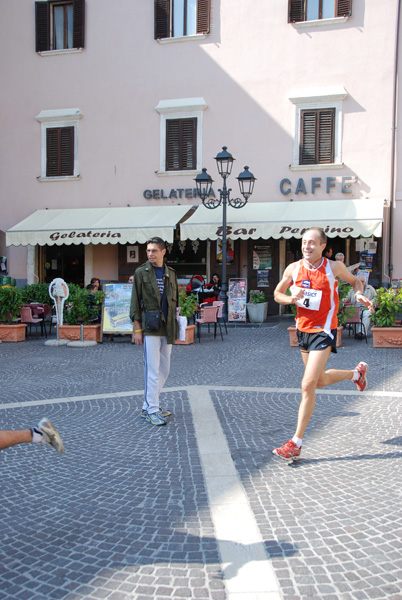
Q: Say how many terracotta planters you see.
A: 5